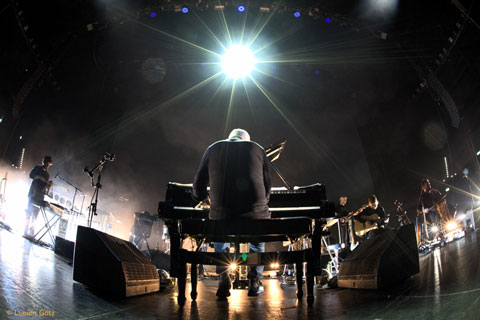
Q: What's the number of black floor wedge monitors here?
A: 2